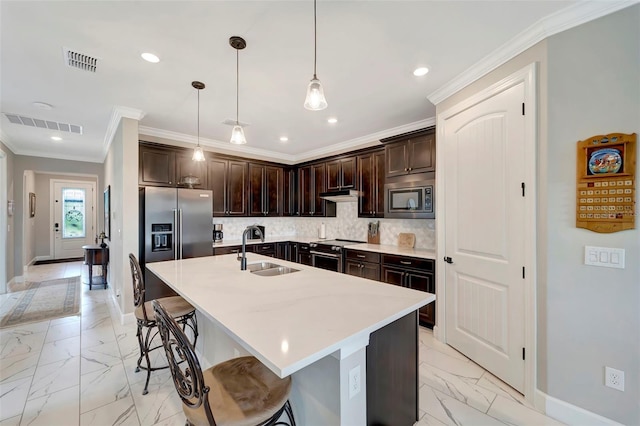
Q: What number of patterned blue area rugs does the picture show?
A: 1